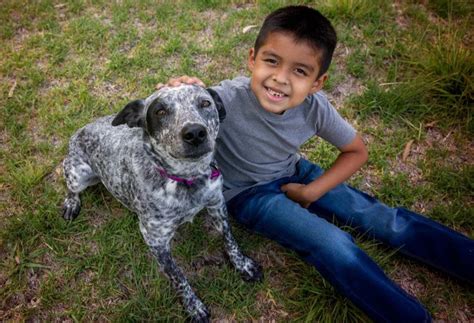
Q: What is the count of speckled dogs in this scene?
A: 1